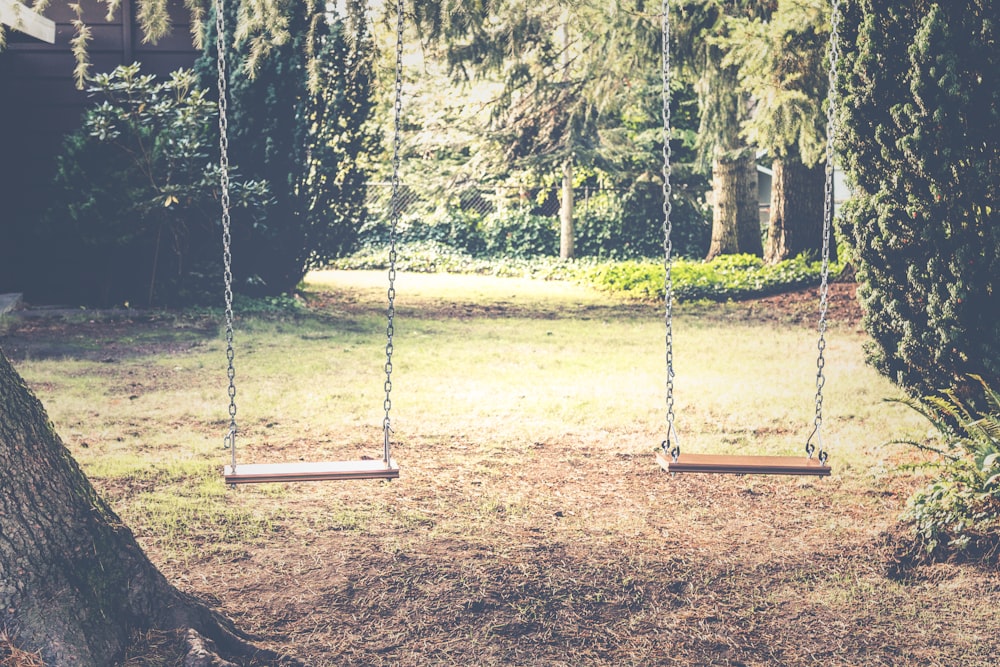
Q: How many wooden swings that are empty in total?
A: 2